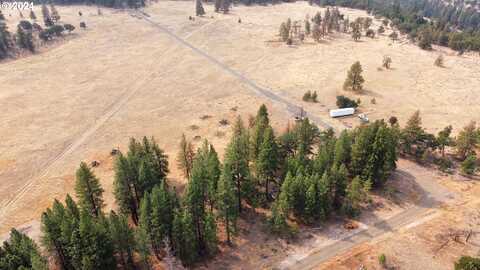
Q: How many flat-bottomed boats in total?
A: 0